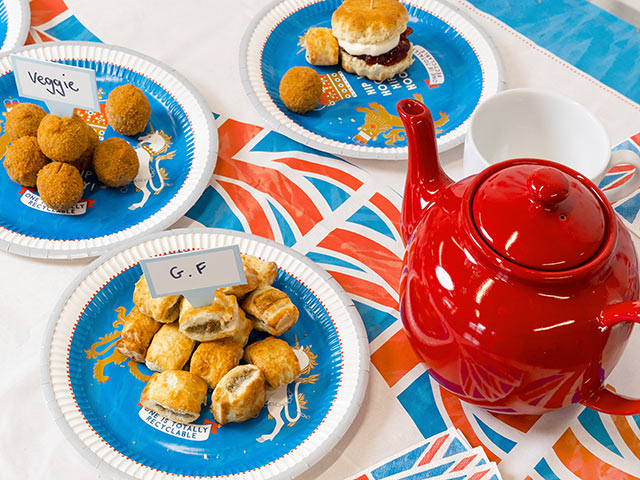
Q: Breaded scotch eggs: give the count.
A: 8